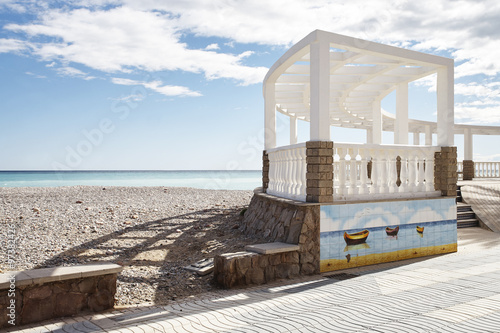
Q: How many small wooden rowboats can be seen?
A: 3